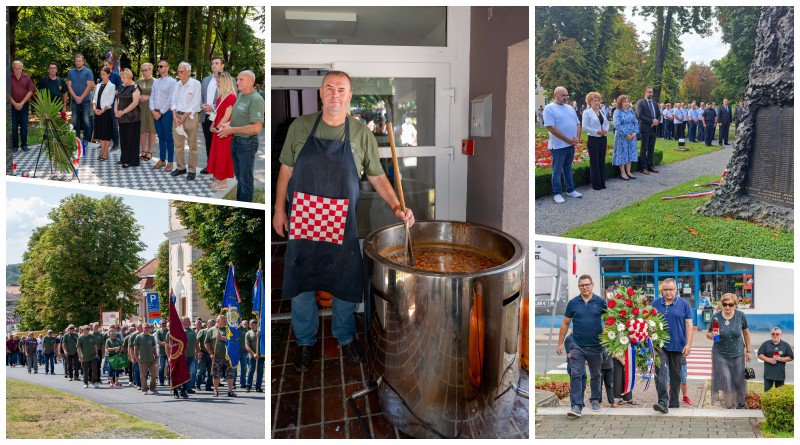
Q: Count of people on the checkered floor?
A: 12